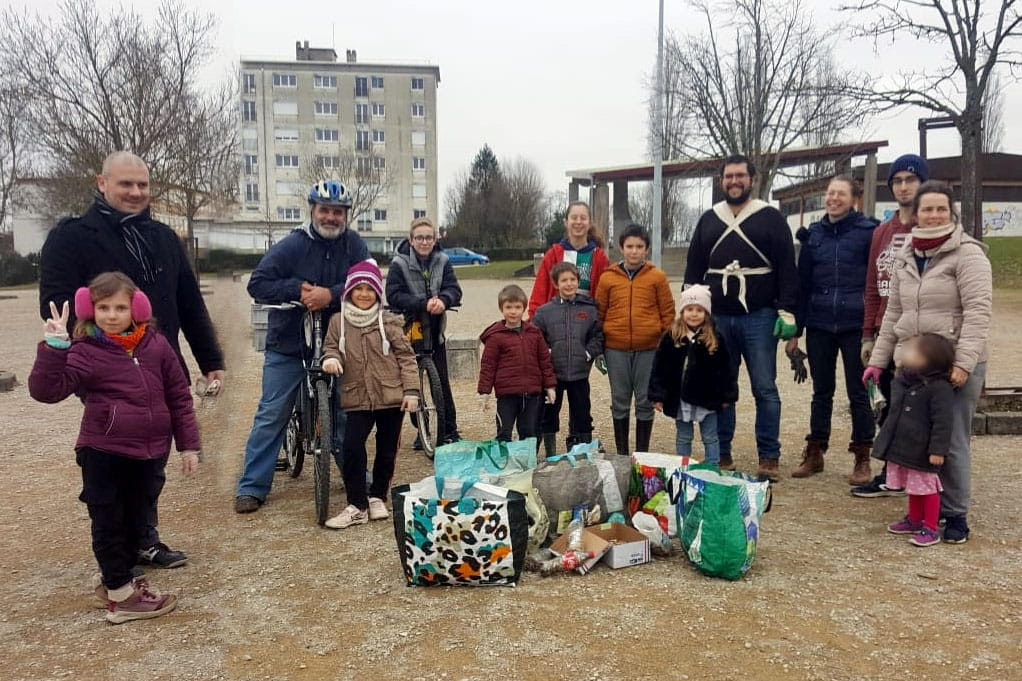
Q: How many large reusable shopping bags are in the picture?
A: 5